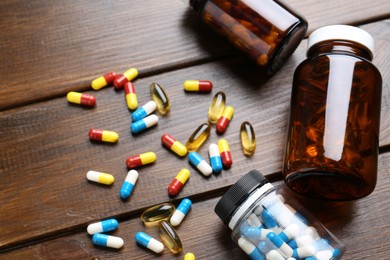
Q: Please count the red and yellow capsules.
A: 11